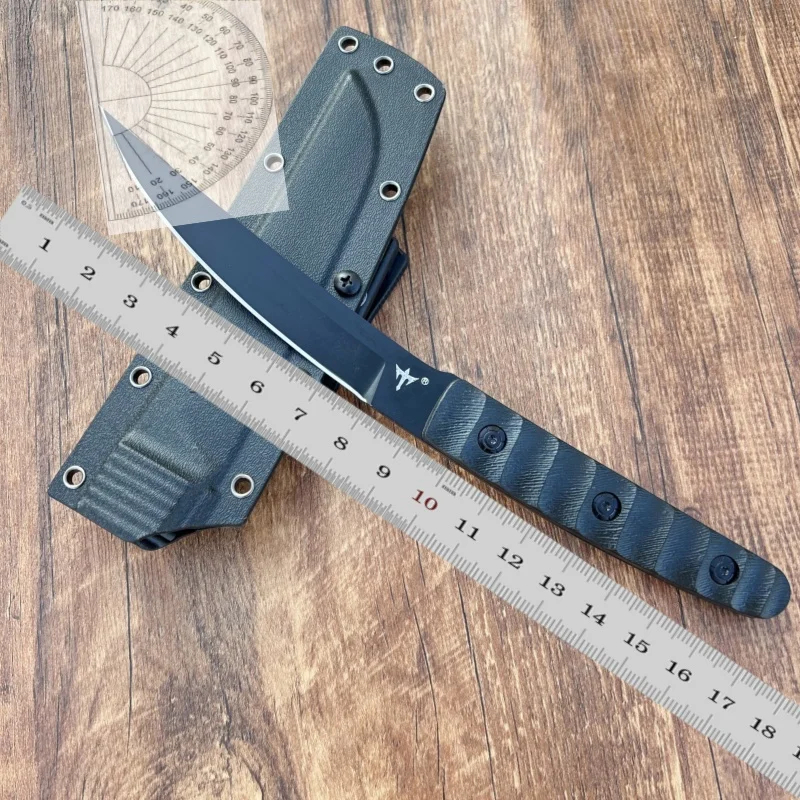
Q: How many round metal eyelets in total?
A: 9